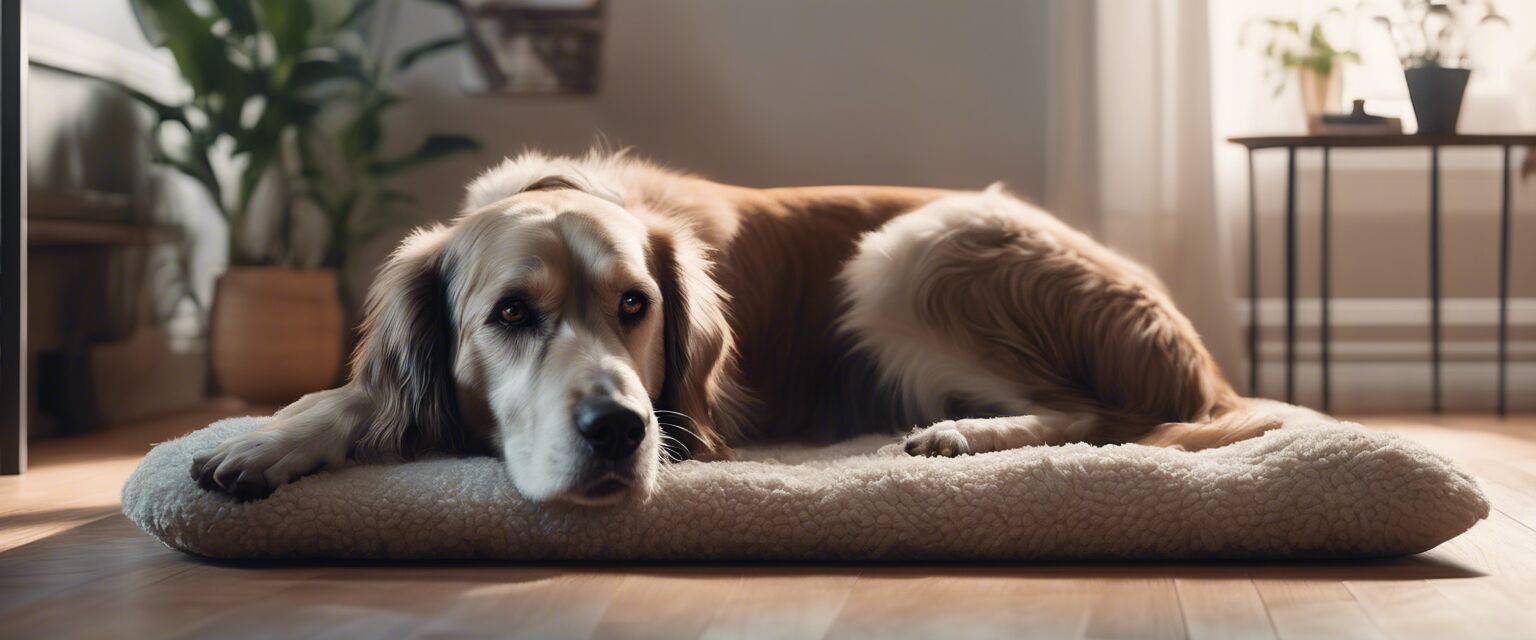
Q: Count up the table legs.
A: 5